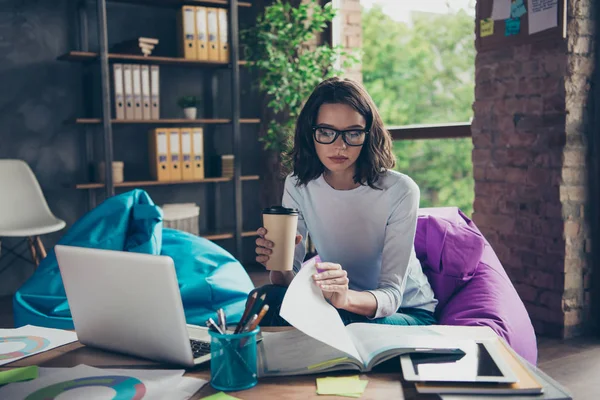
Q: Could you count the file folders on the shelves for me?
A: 13